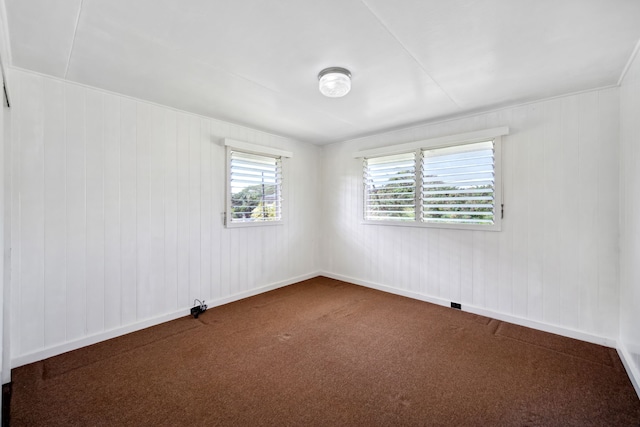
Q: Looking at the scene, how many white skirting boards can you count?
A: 3